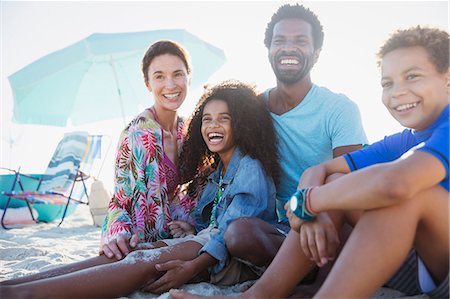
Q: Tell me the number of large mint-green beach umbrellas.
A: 1